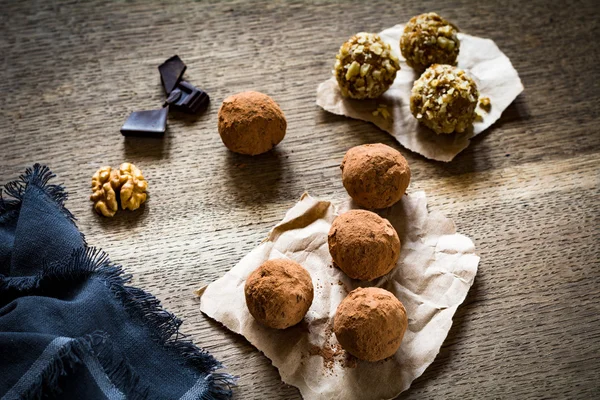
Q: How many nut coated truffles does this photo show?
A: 3